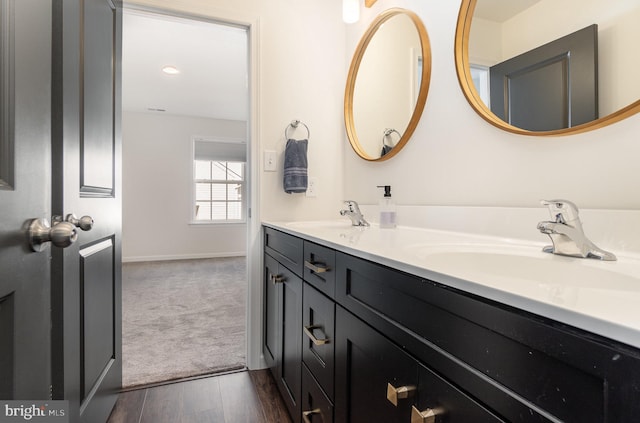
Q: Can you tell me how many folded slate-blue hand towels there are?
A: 1